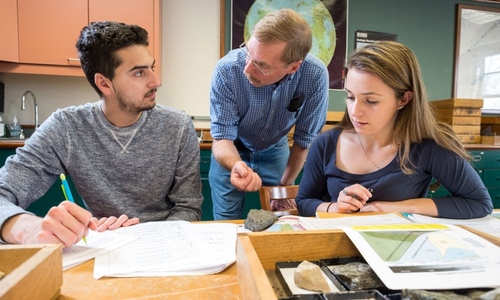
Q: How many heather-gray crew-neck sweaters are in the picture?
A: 1